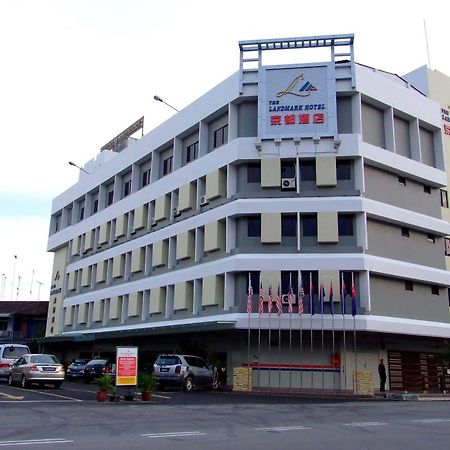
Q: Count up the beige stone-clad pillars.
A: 2